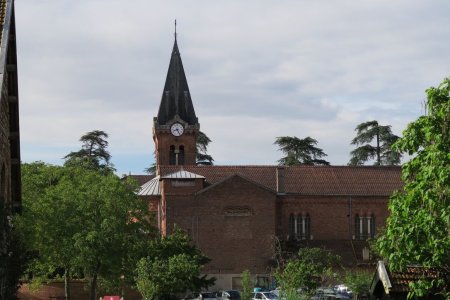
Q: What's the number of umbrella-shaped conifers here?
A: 4